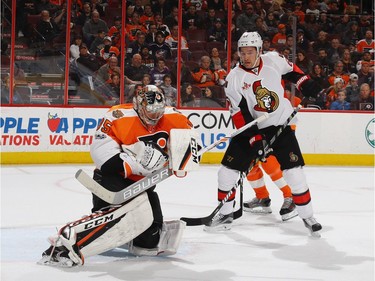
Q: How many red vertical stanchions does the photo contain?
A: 5